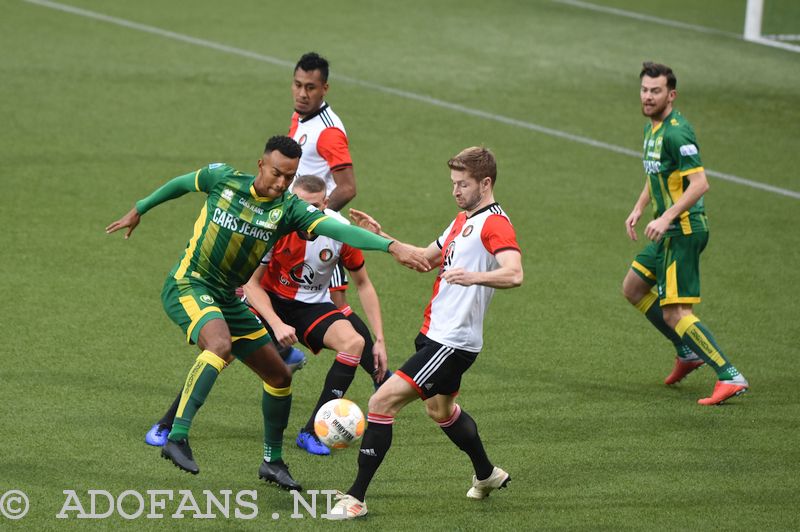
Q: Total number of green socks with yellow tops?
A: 4